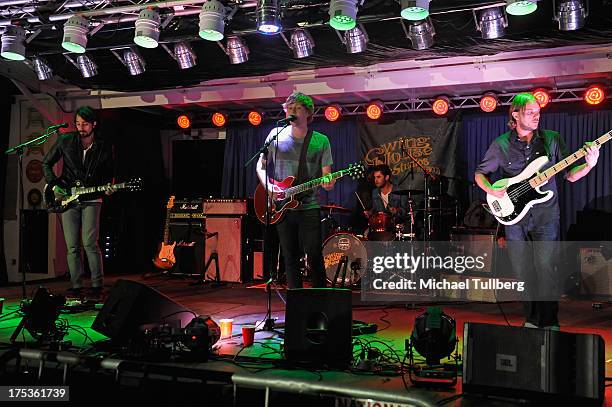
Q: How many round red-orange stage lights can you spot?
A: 9